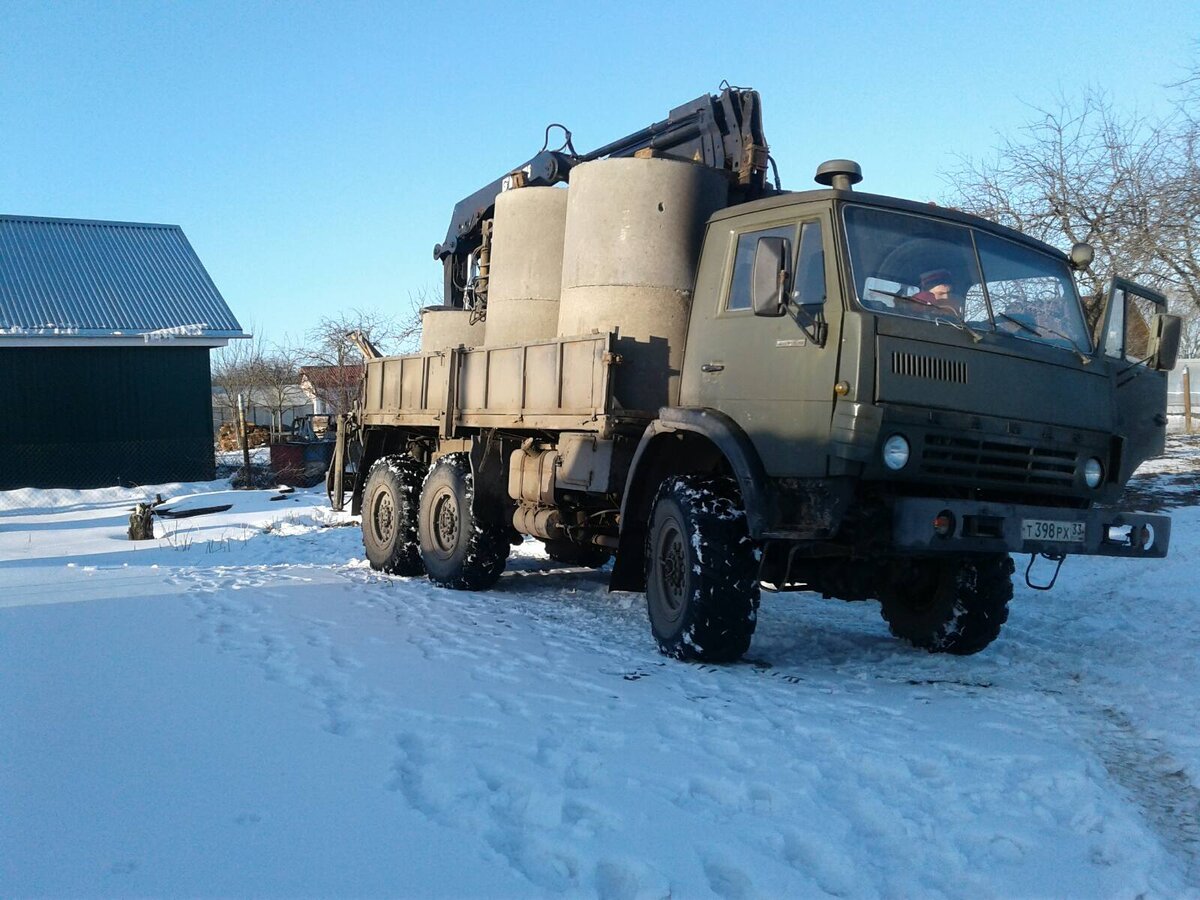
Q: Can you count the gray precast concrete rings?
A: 5